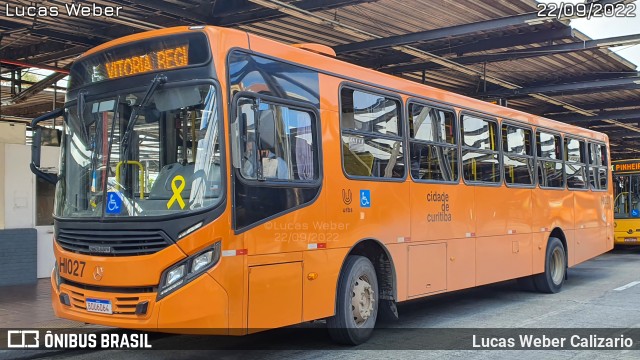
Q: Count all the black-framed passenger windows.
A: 7